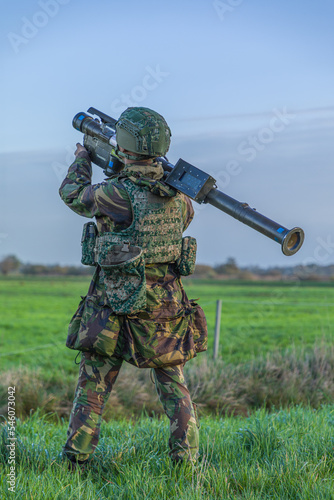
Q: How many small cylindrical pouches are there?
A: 2